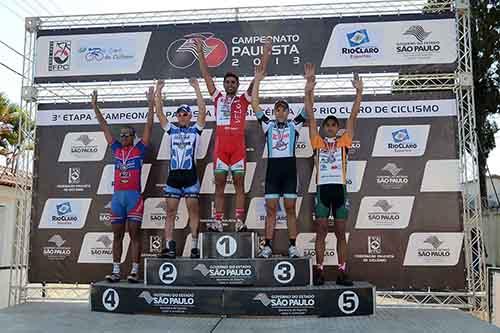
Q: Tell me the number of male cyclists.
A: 5